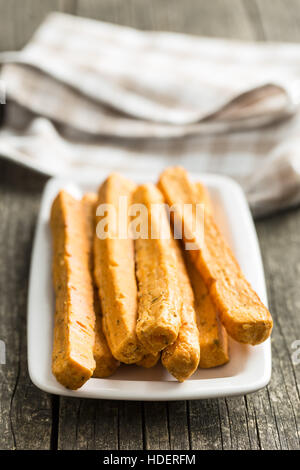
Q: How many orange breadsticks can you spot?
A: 8